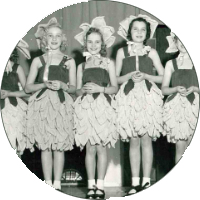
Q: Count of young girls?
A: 5